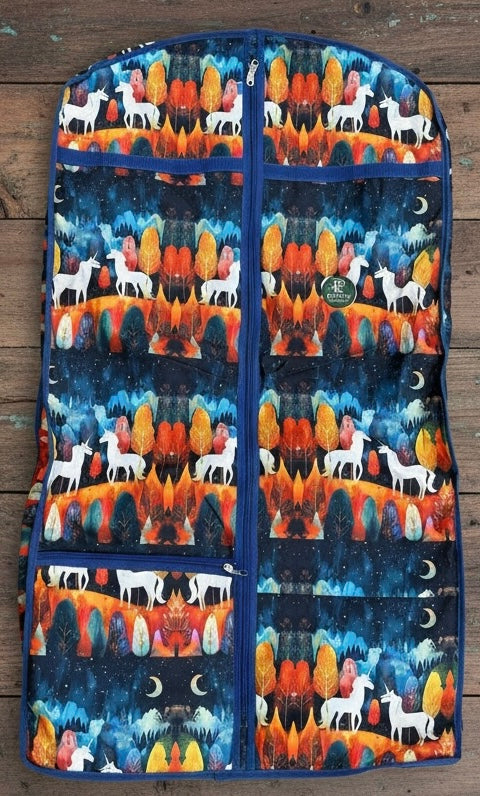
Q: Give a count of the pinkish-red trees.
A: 11